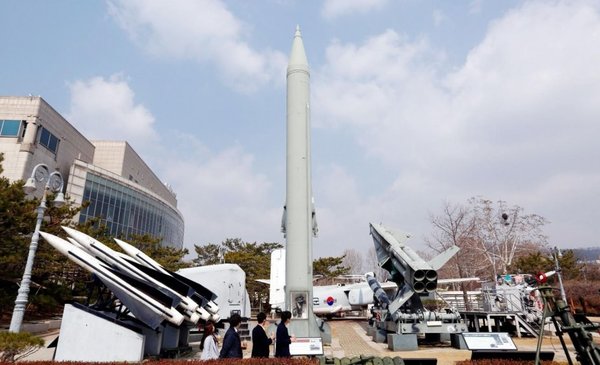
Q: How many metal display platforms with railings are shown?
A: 1